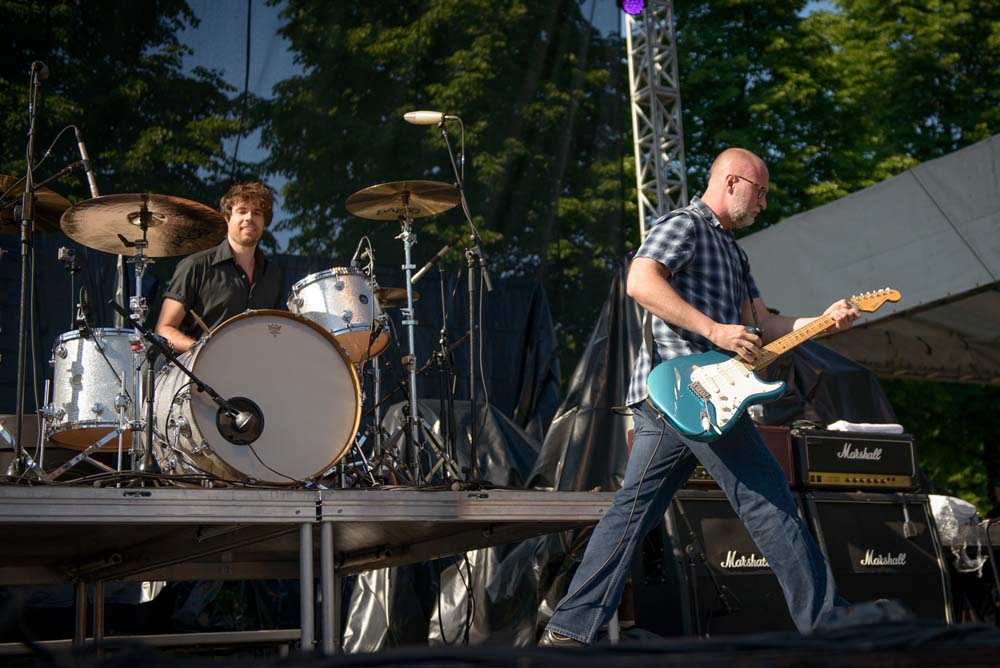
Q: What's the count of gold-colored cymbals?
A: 4